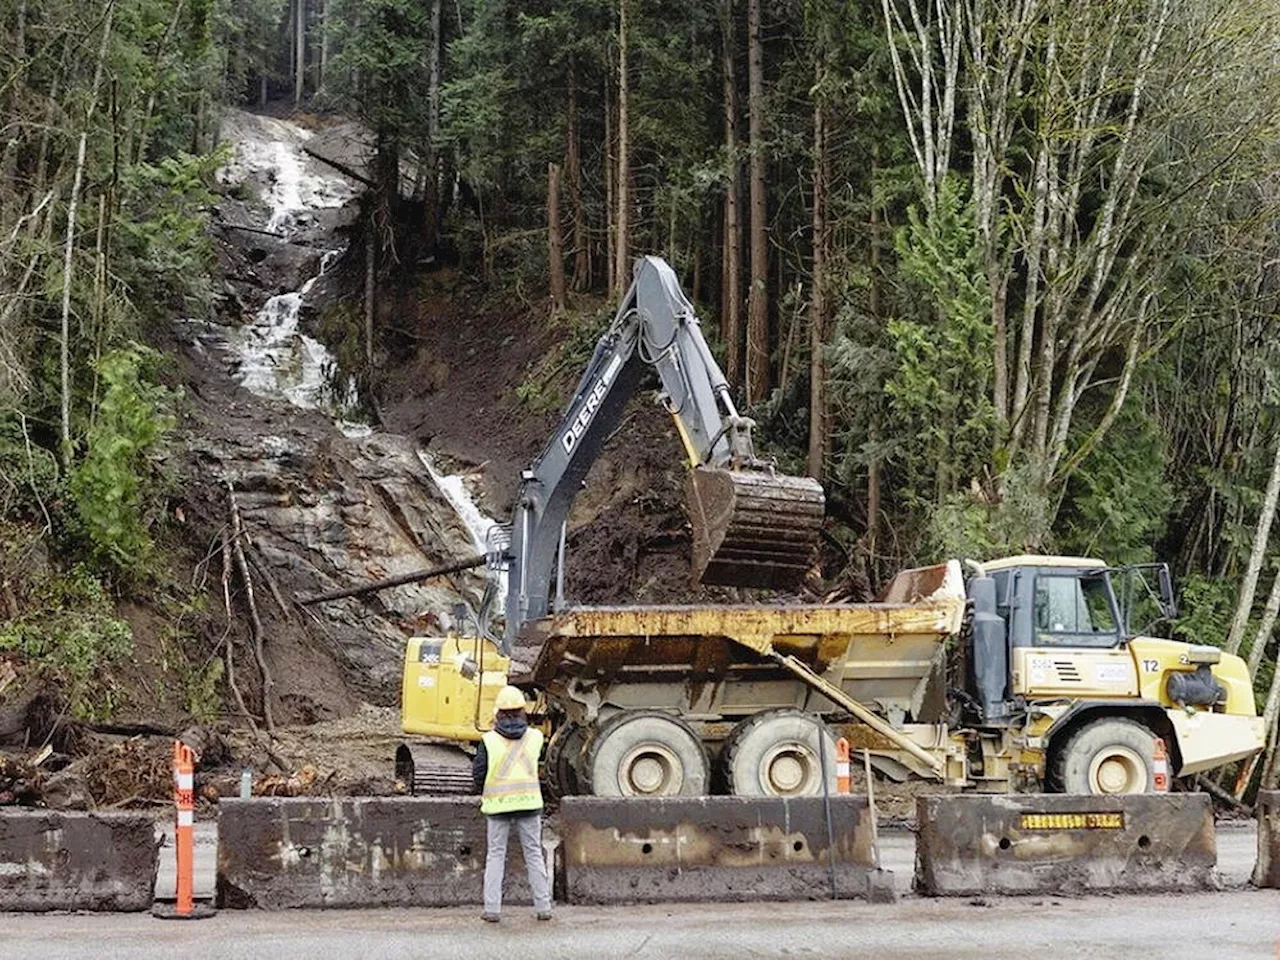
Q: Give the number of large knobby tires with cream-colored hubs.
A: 3